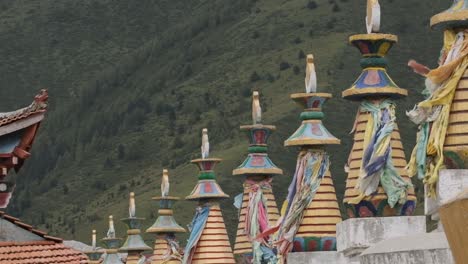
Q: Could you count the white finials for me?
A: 8